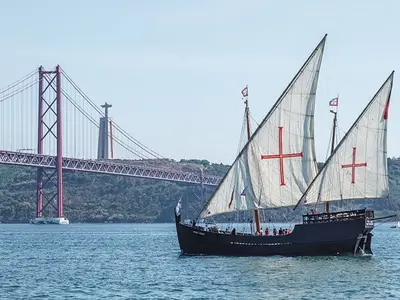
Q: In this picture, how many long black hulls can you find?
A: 1